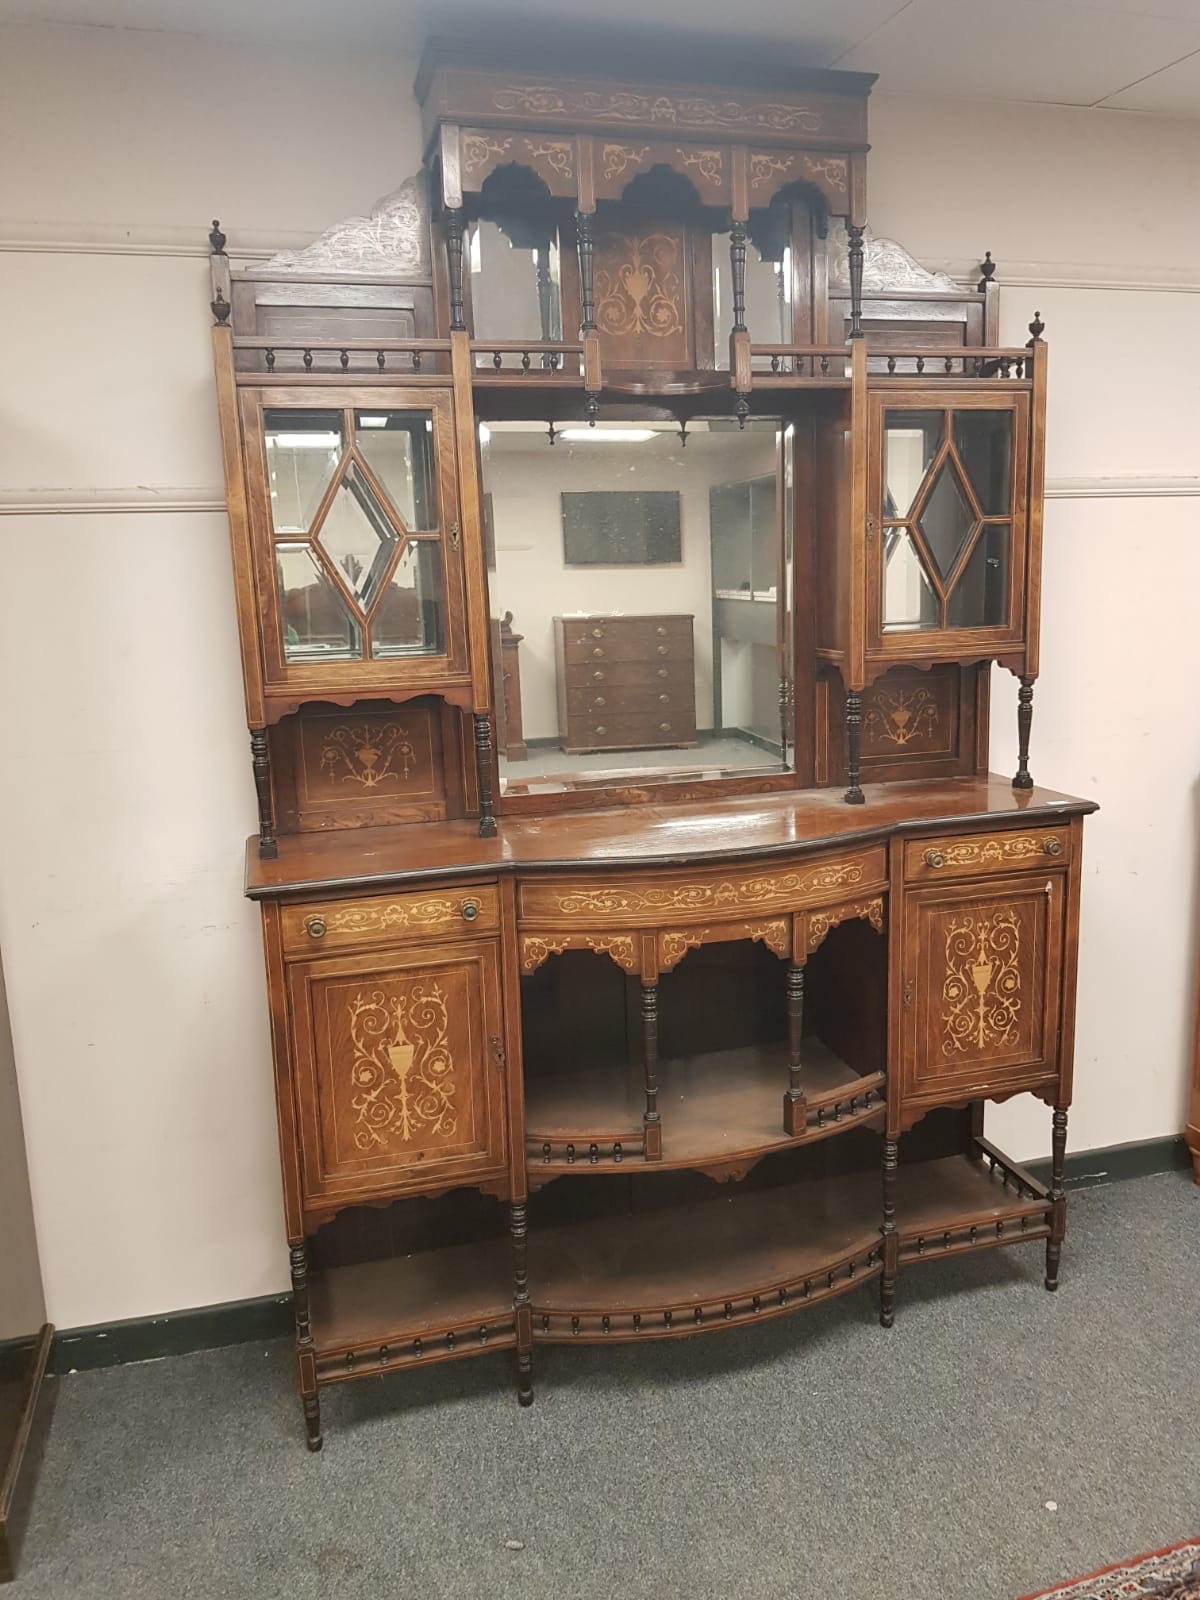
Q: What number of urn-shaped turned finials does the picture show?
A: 4